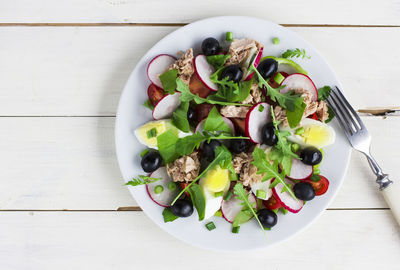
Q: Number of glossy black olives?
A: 12